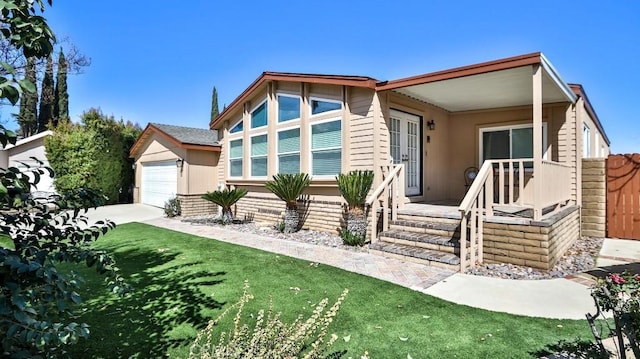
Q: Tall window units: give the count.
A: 4